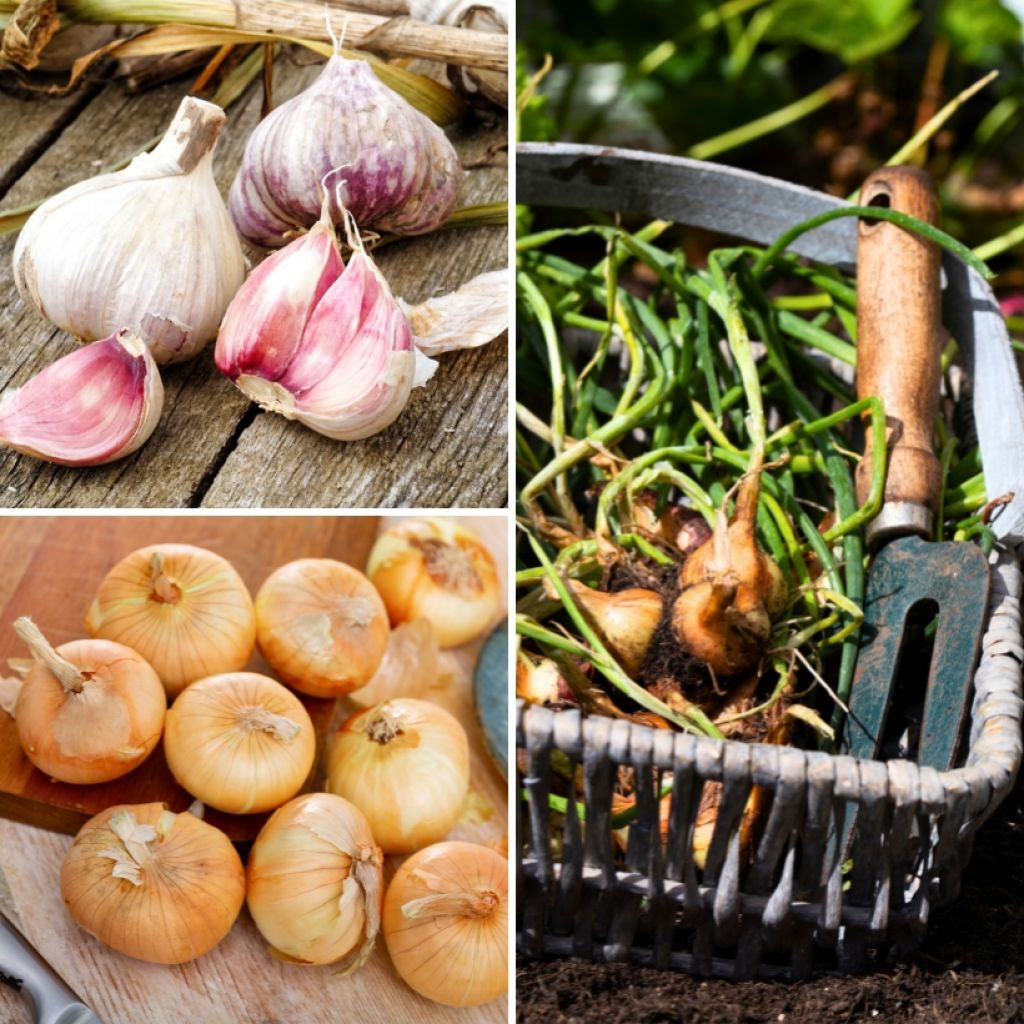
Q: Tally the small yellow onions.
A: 9